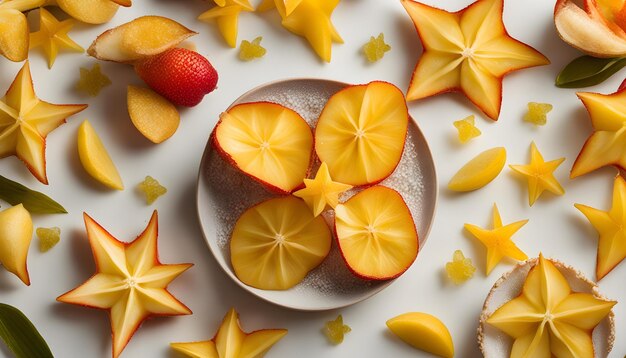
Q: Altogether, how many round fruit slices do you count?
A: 4